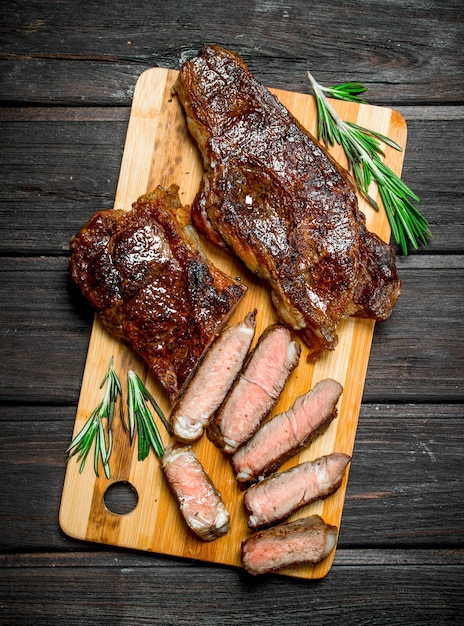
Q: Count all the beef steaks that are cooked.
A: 2